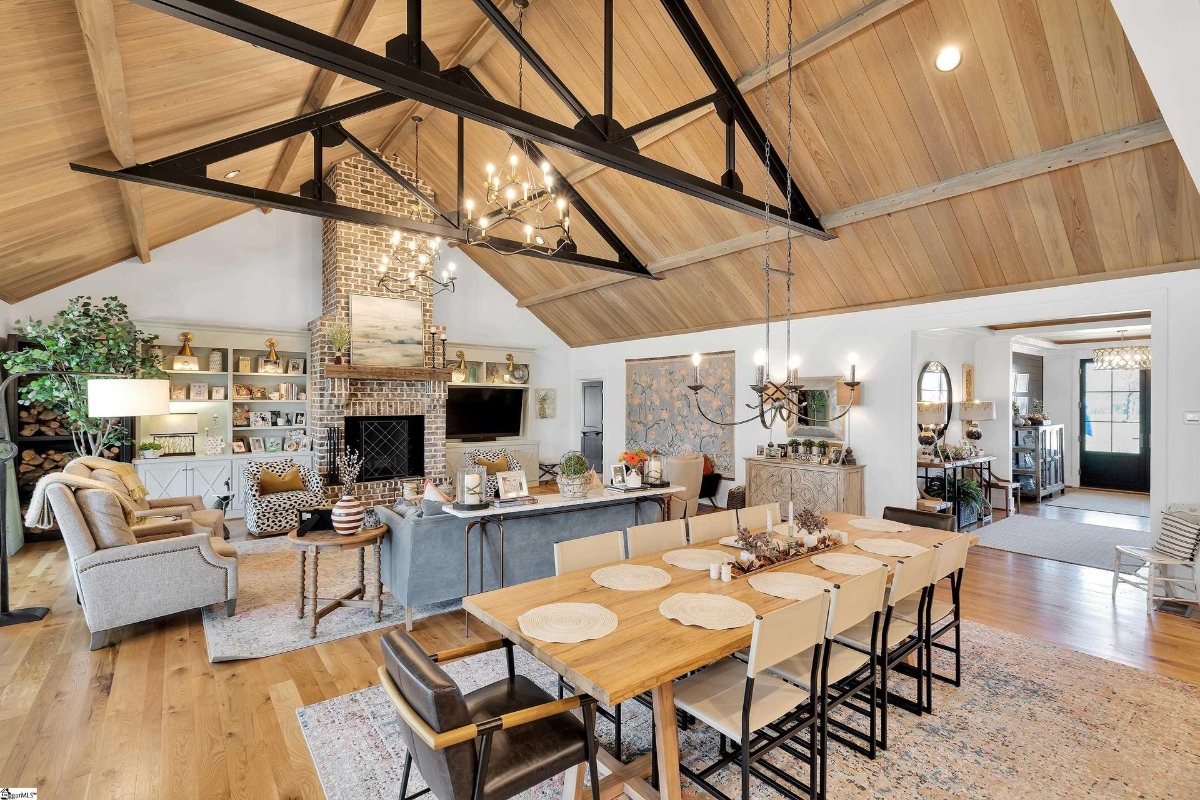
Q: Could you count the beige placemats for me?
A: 10